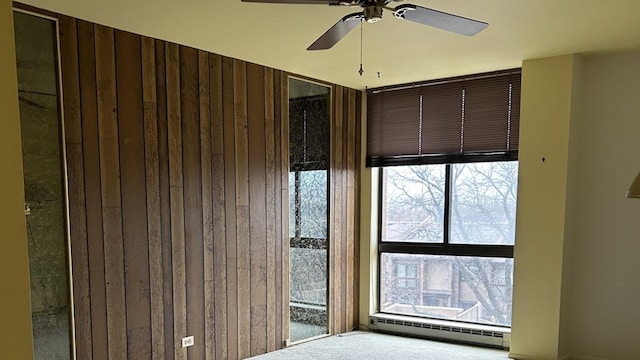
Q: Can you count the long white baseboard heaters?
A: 1